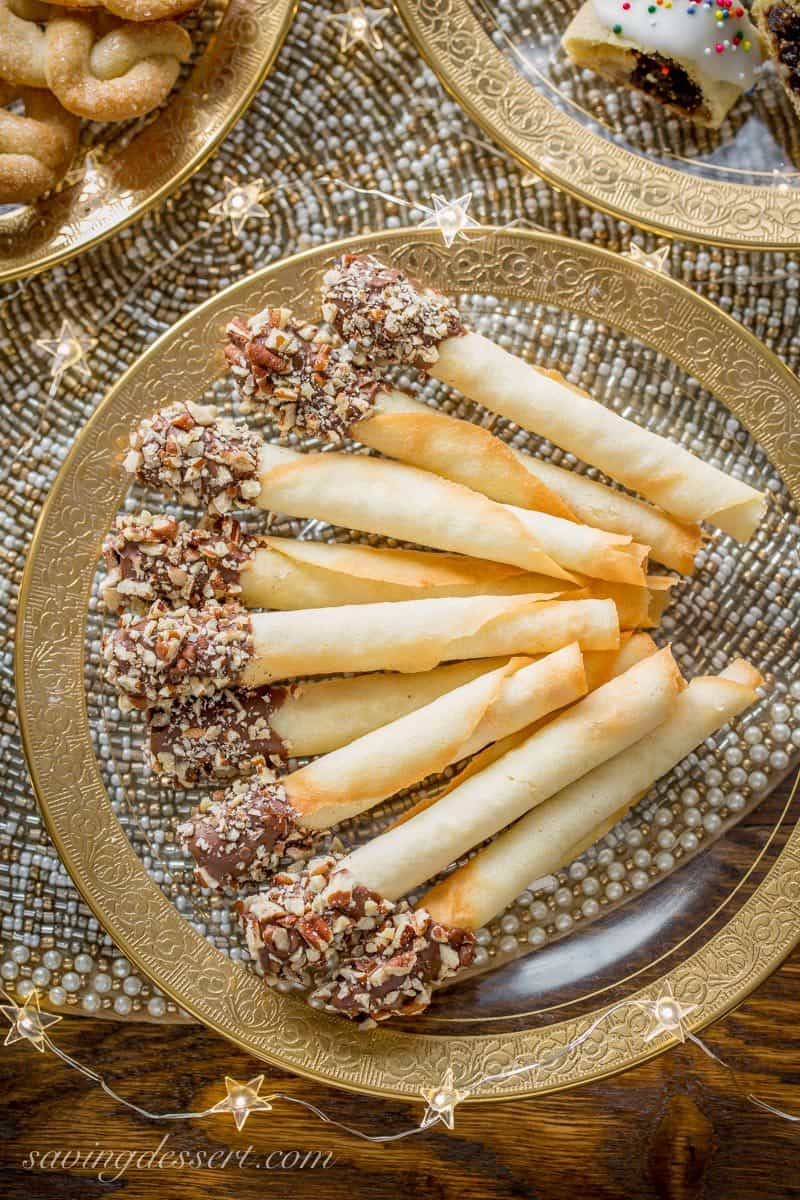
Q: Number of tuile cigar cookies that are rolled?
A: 9